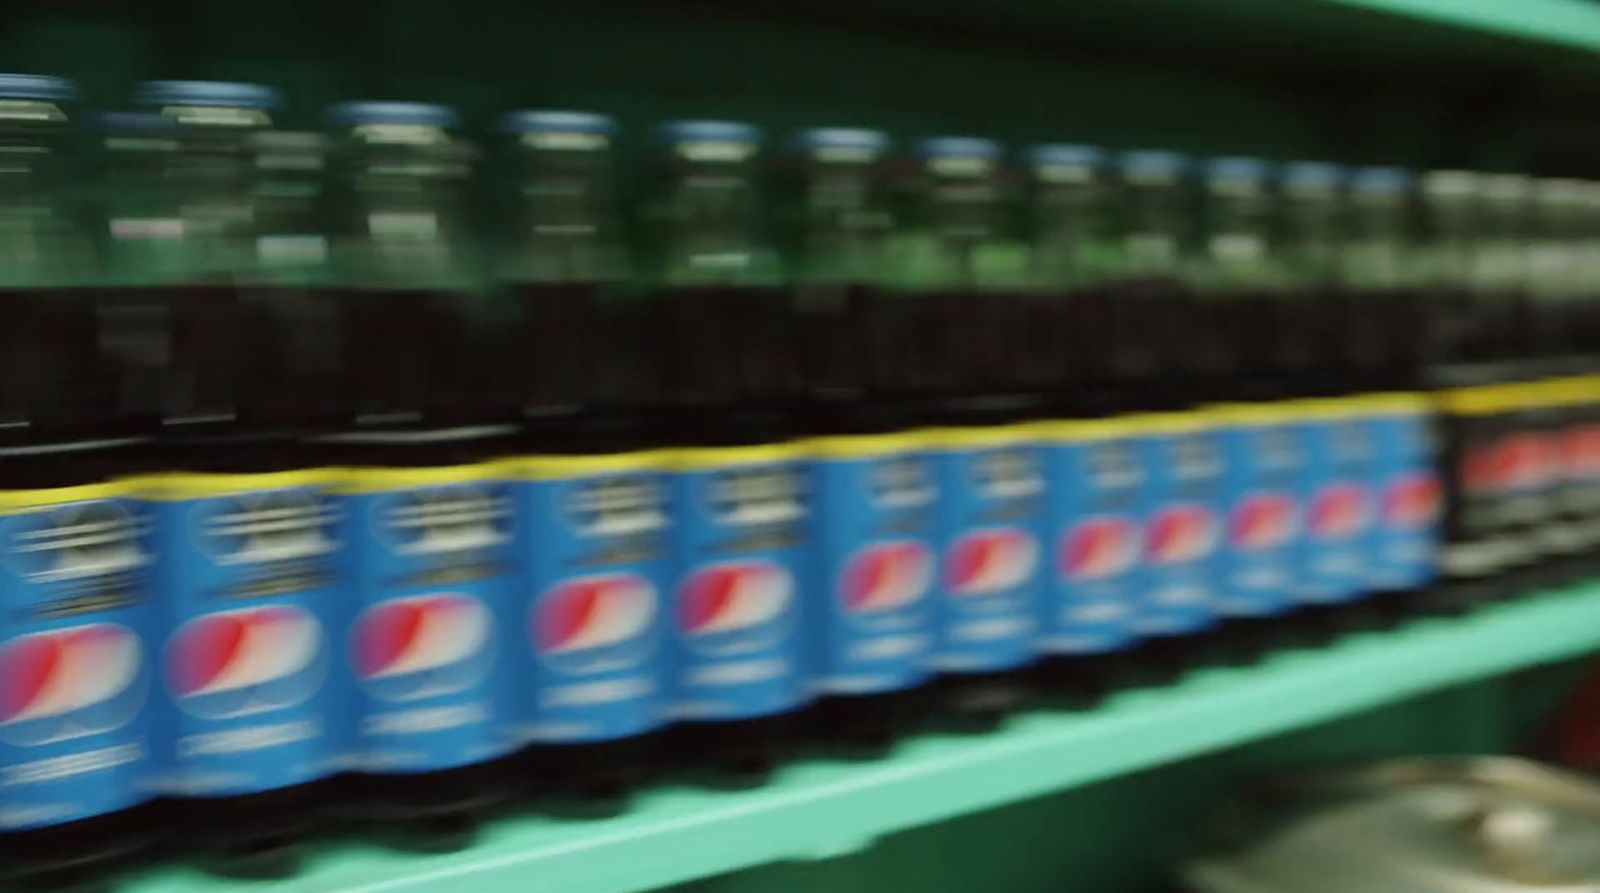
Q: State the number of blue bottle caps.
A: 12